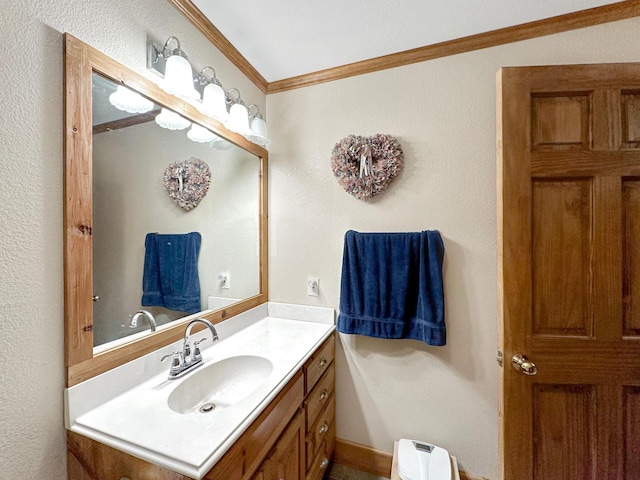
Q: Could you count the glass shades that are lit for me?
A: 3